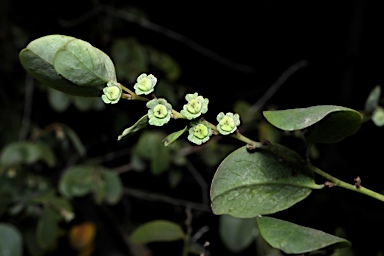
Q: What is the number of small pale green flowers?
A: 6